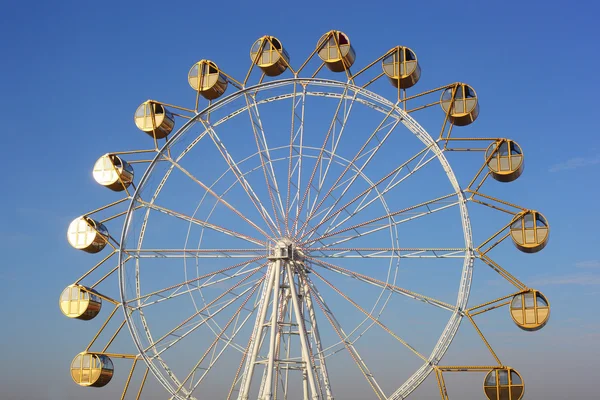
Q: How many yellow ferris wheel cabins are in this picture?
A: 14